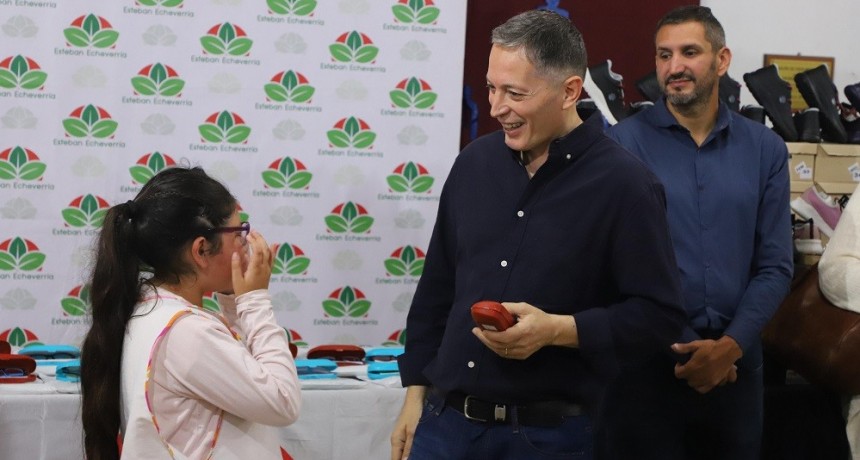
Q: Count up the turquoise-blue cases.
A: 5